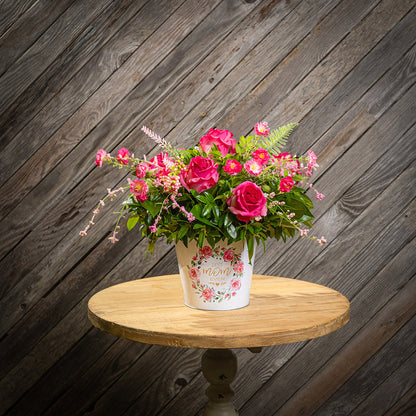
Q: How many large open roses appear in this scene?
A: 3